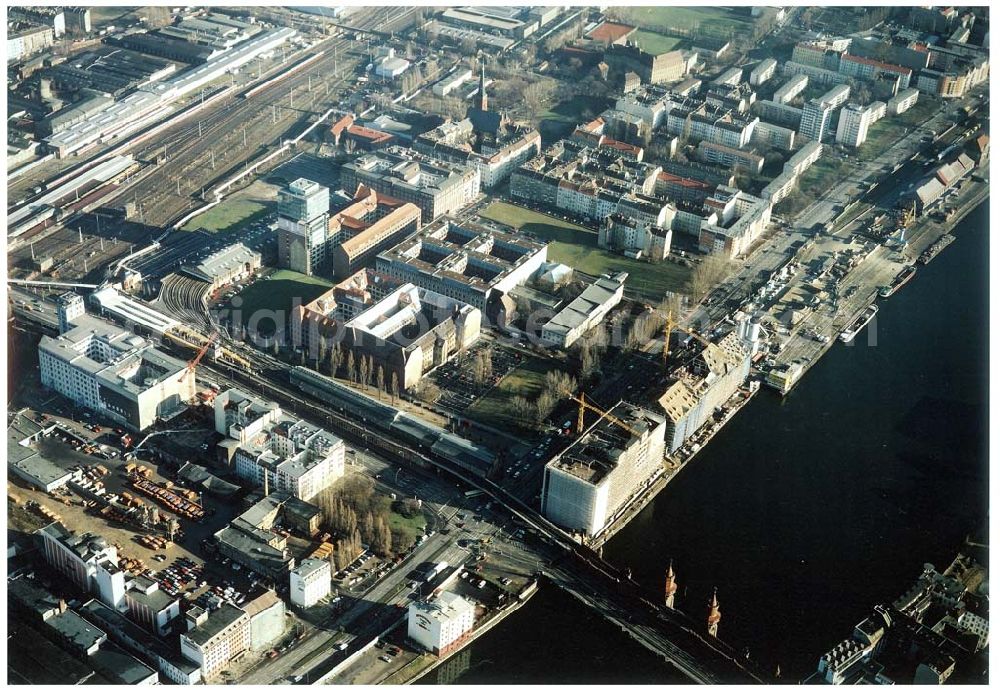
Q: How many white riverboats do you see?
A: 1